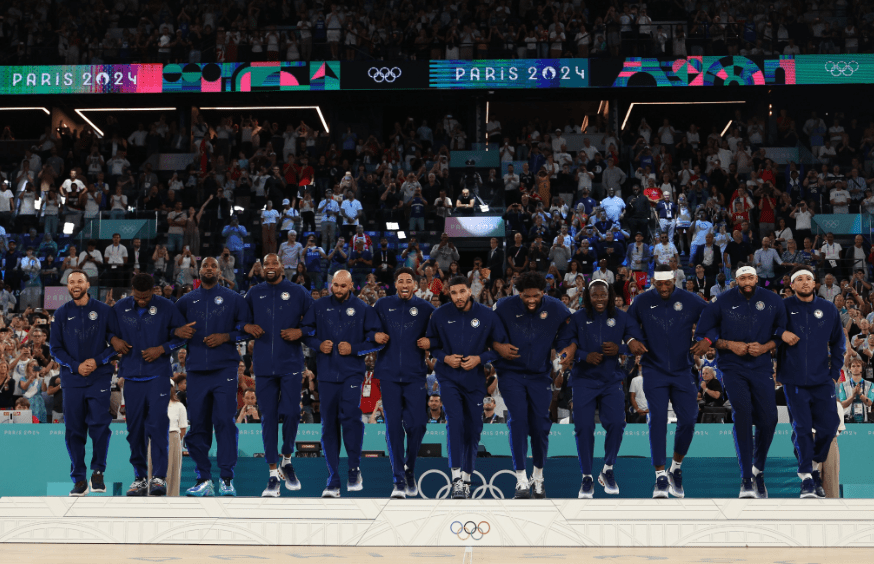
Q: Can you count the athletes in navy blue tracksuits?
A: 12